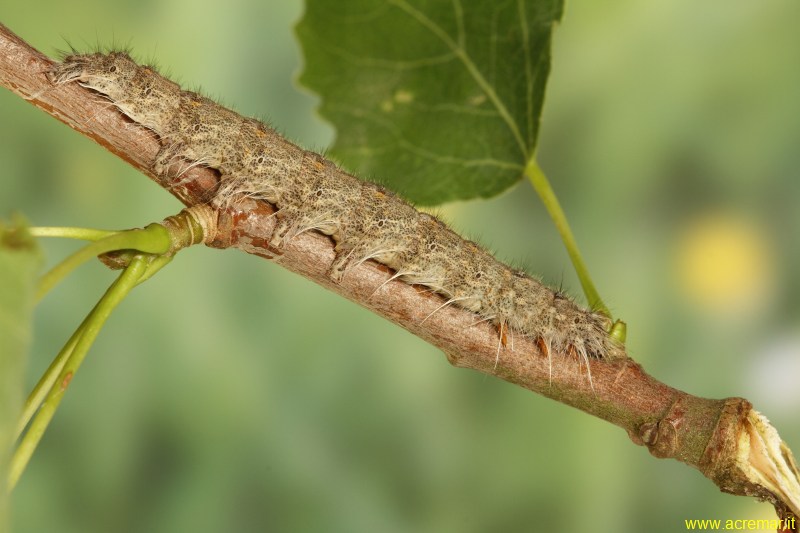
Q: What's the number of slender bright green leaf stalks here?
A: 5